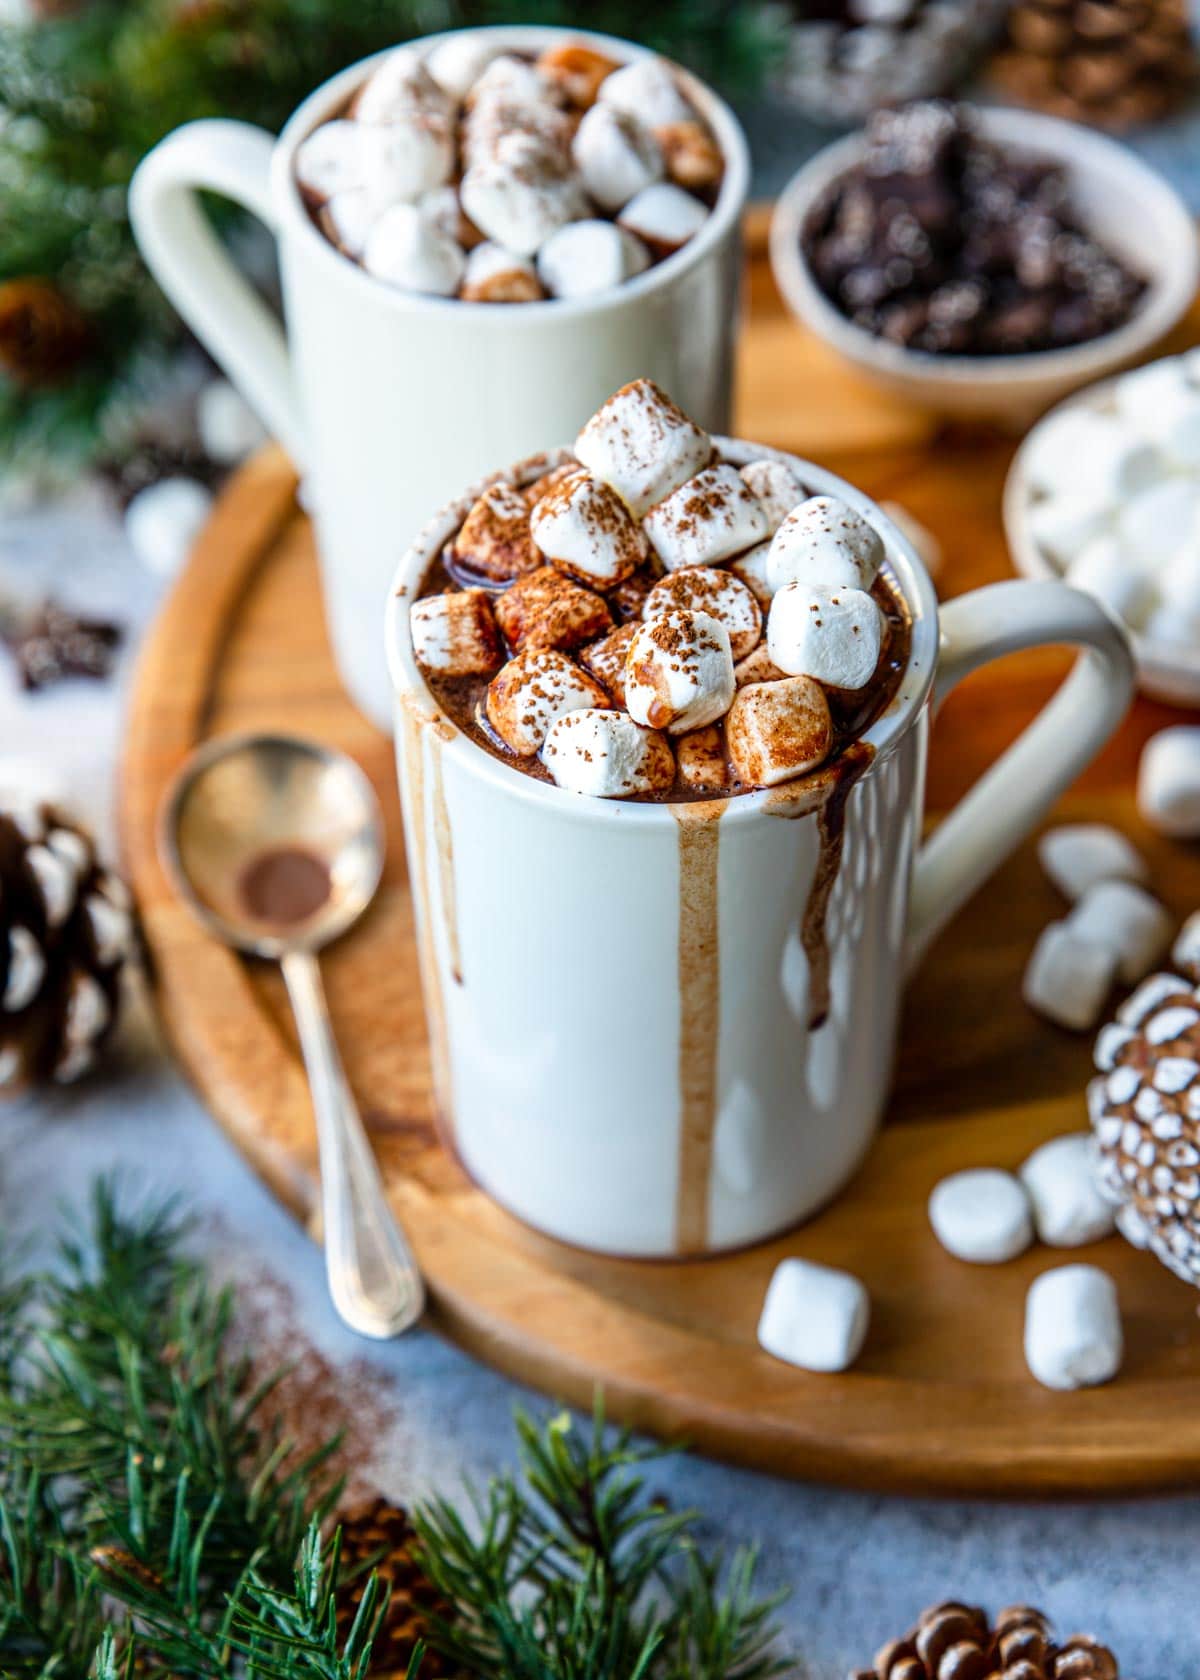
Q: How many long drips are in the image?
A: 4